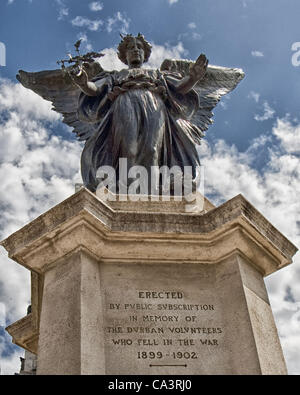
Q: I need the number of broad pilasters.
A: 2